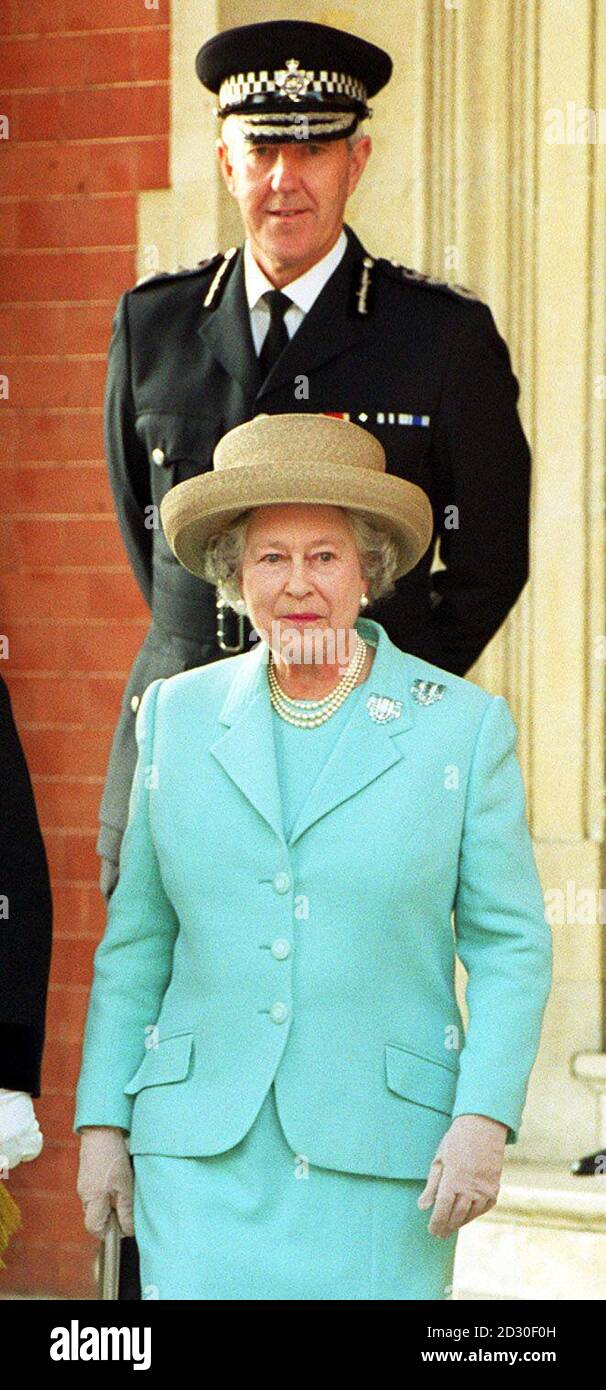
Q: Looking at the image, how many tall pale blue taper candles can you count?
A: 0